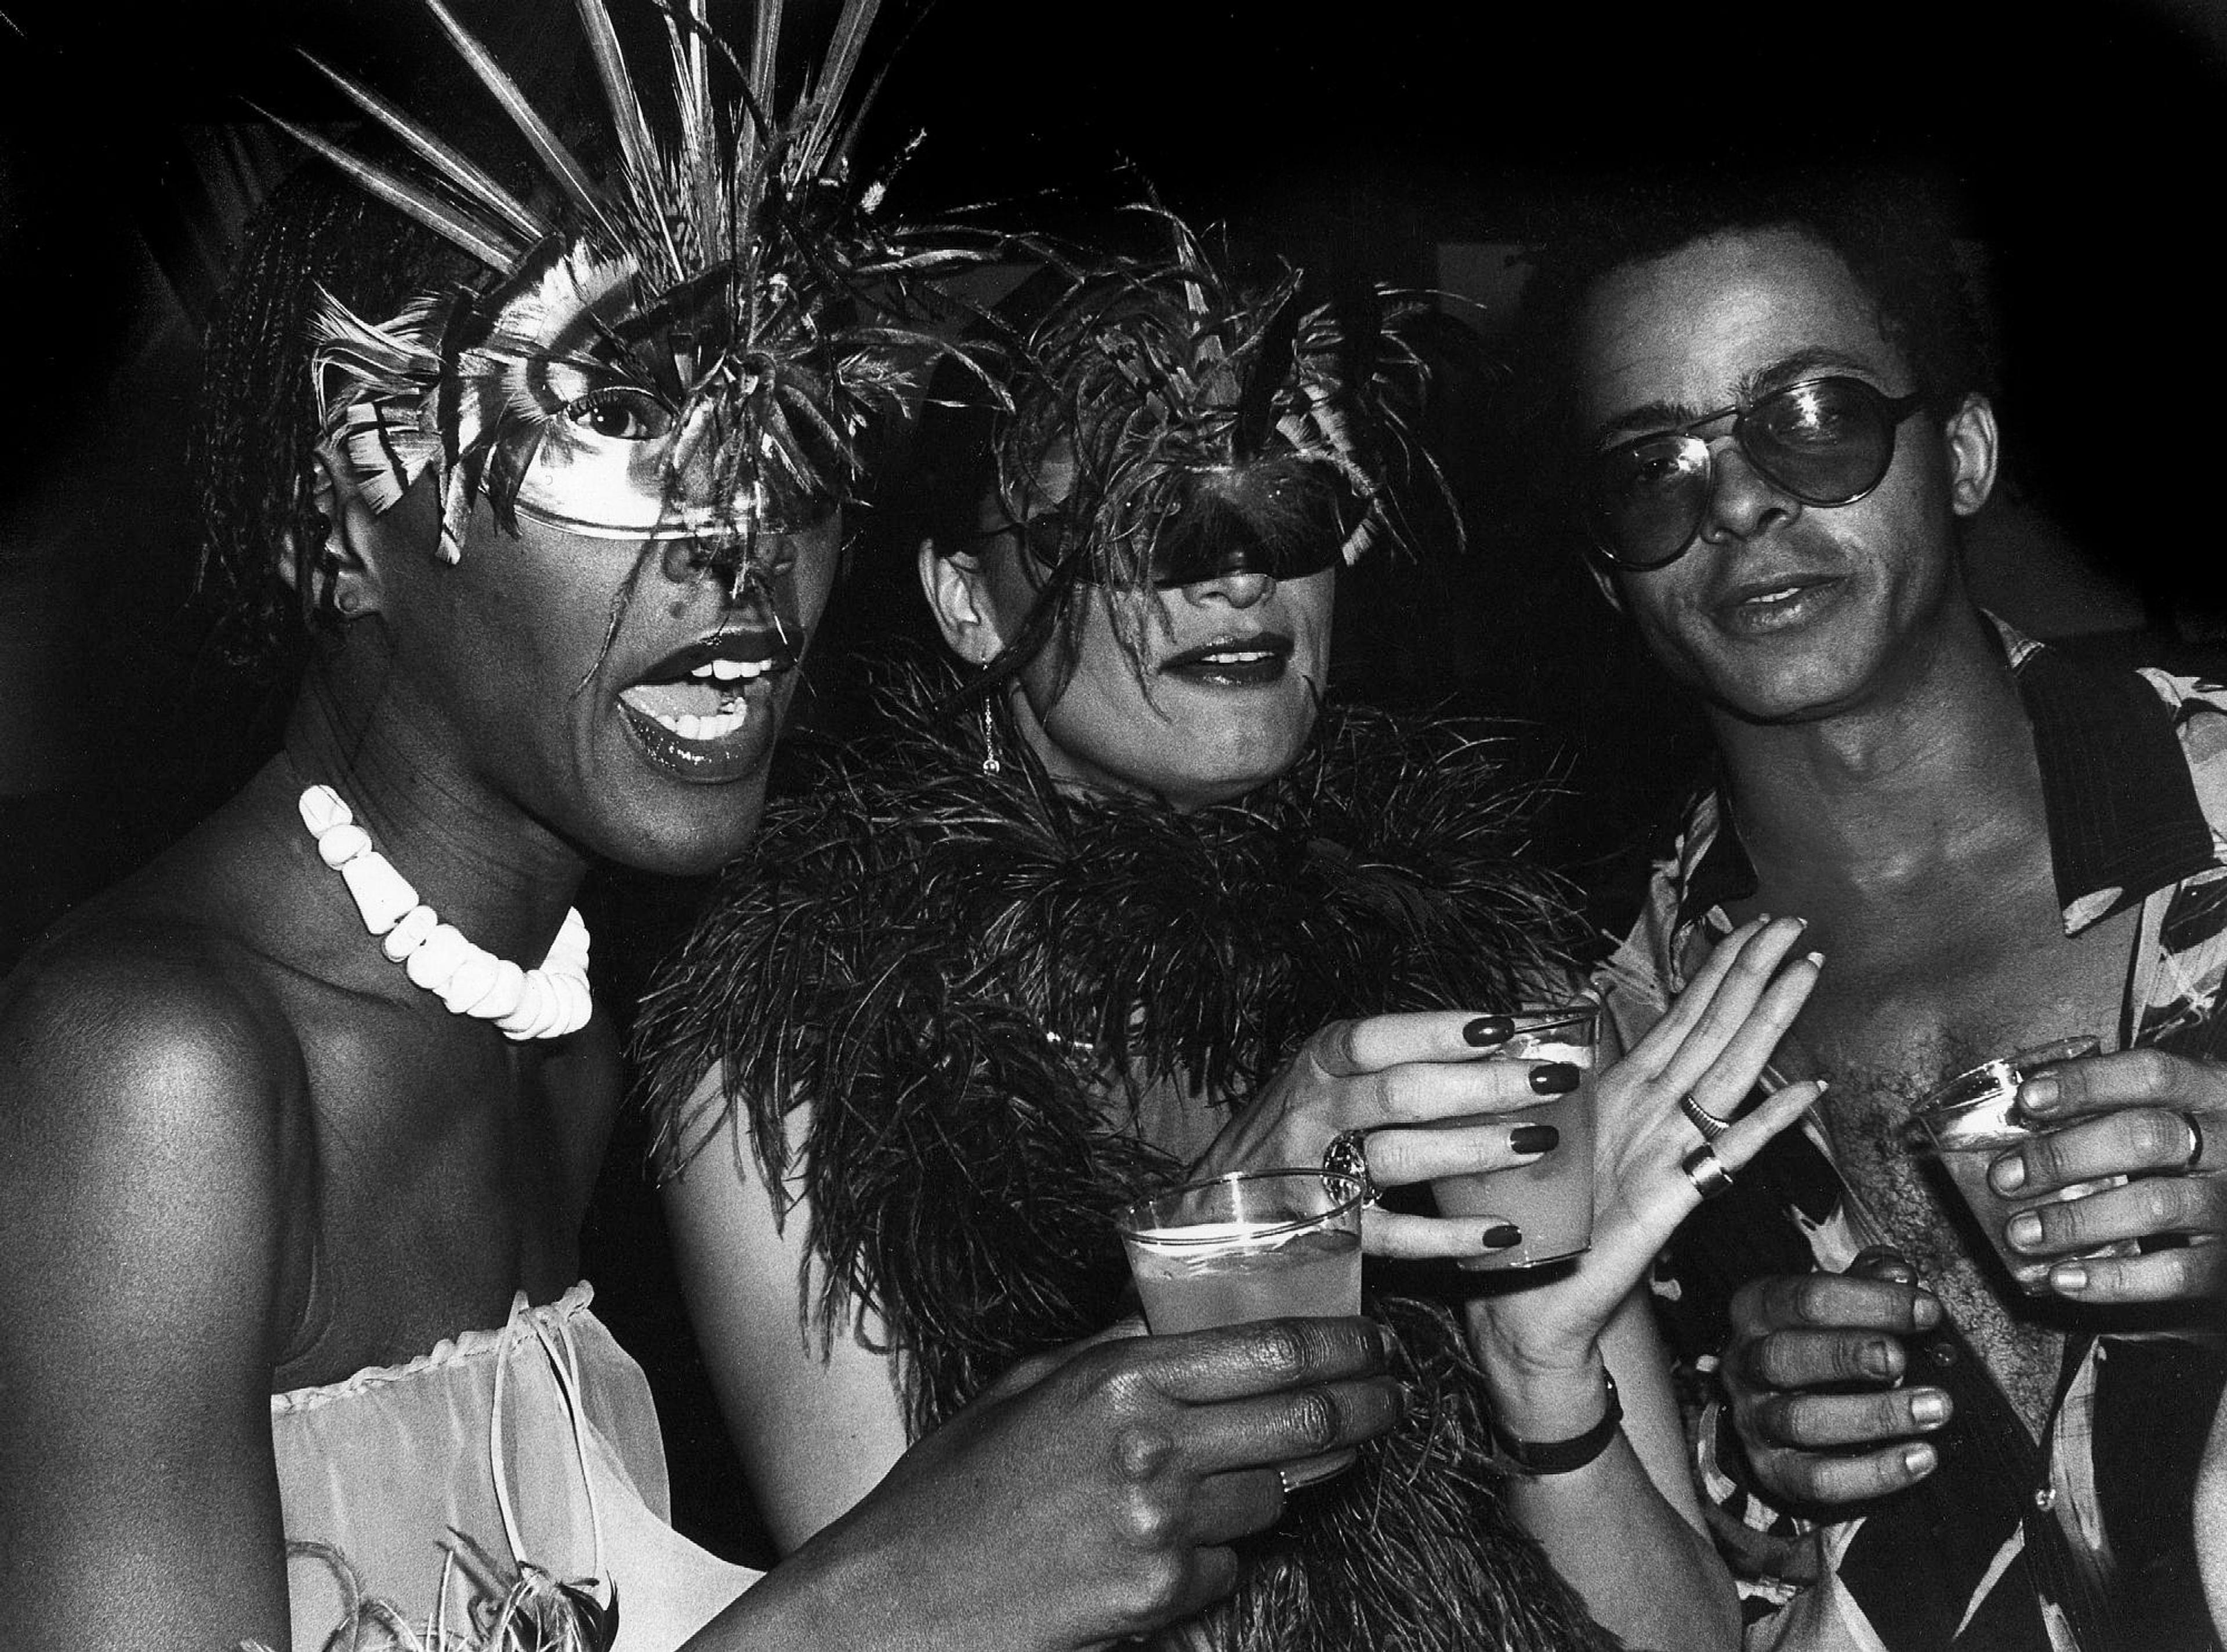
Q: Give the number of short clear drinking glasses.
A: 3